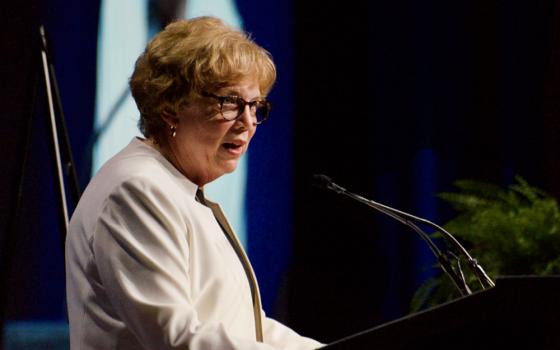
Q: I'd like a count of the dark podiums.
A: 1